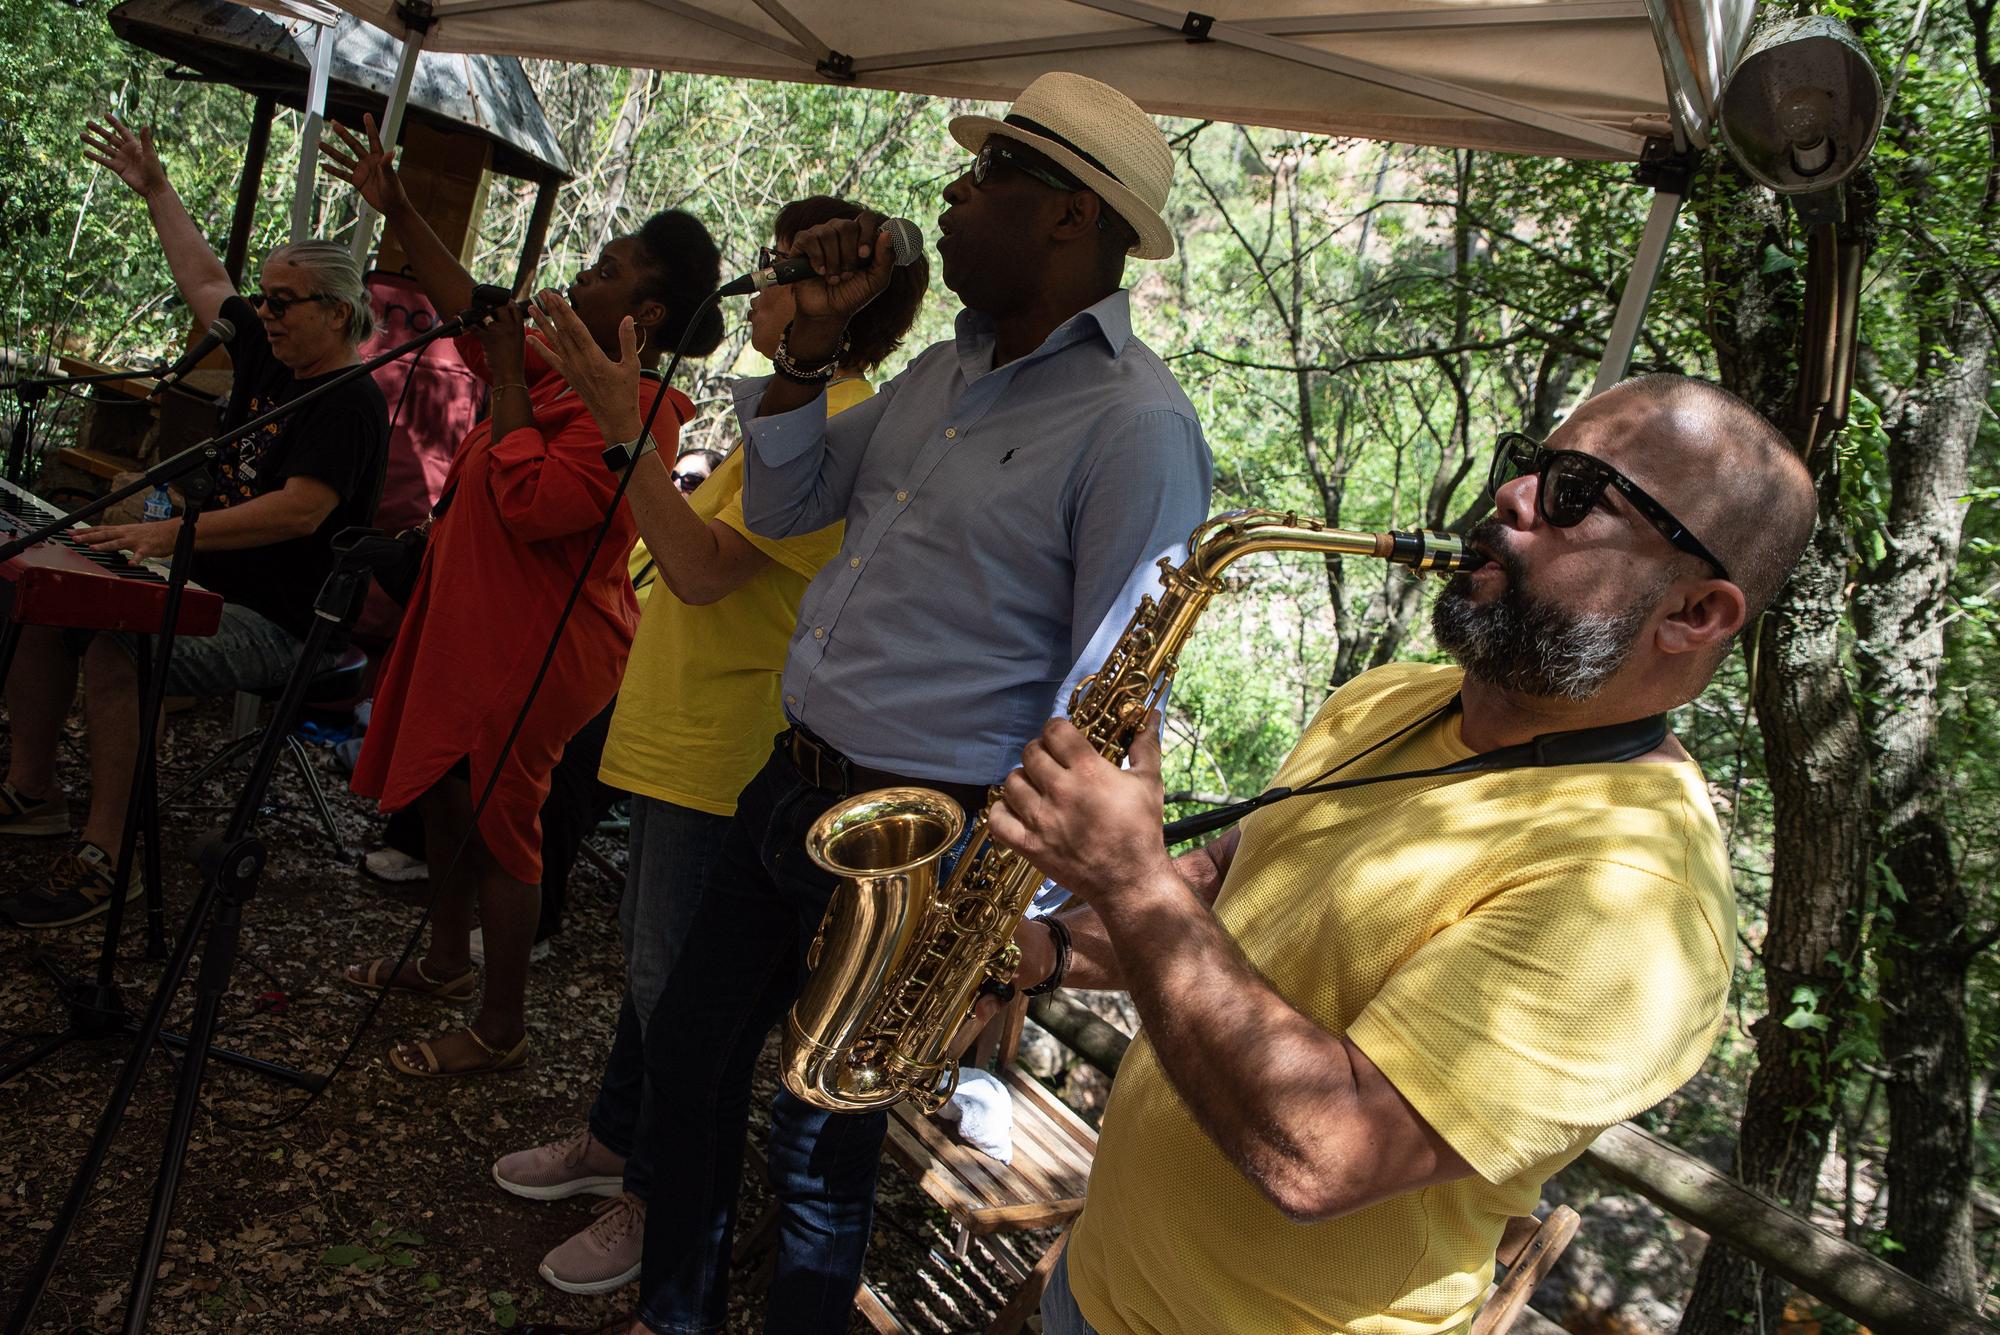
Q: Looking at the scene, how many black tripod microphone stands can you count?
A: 3